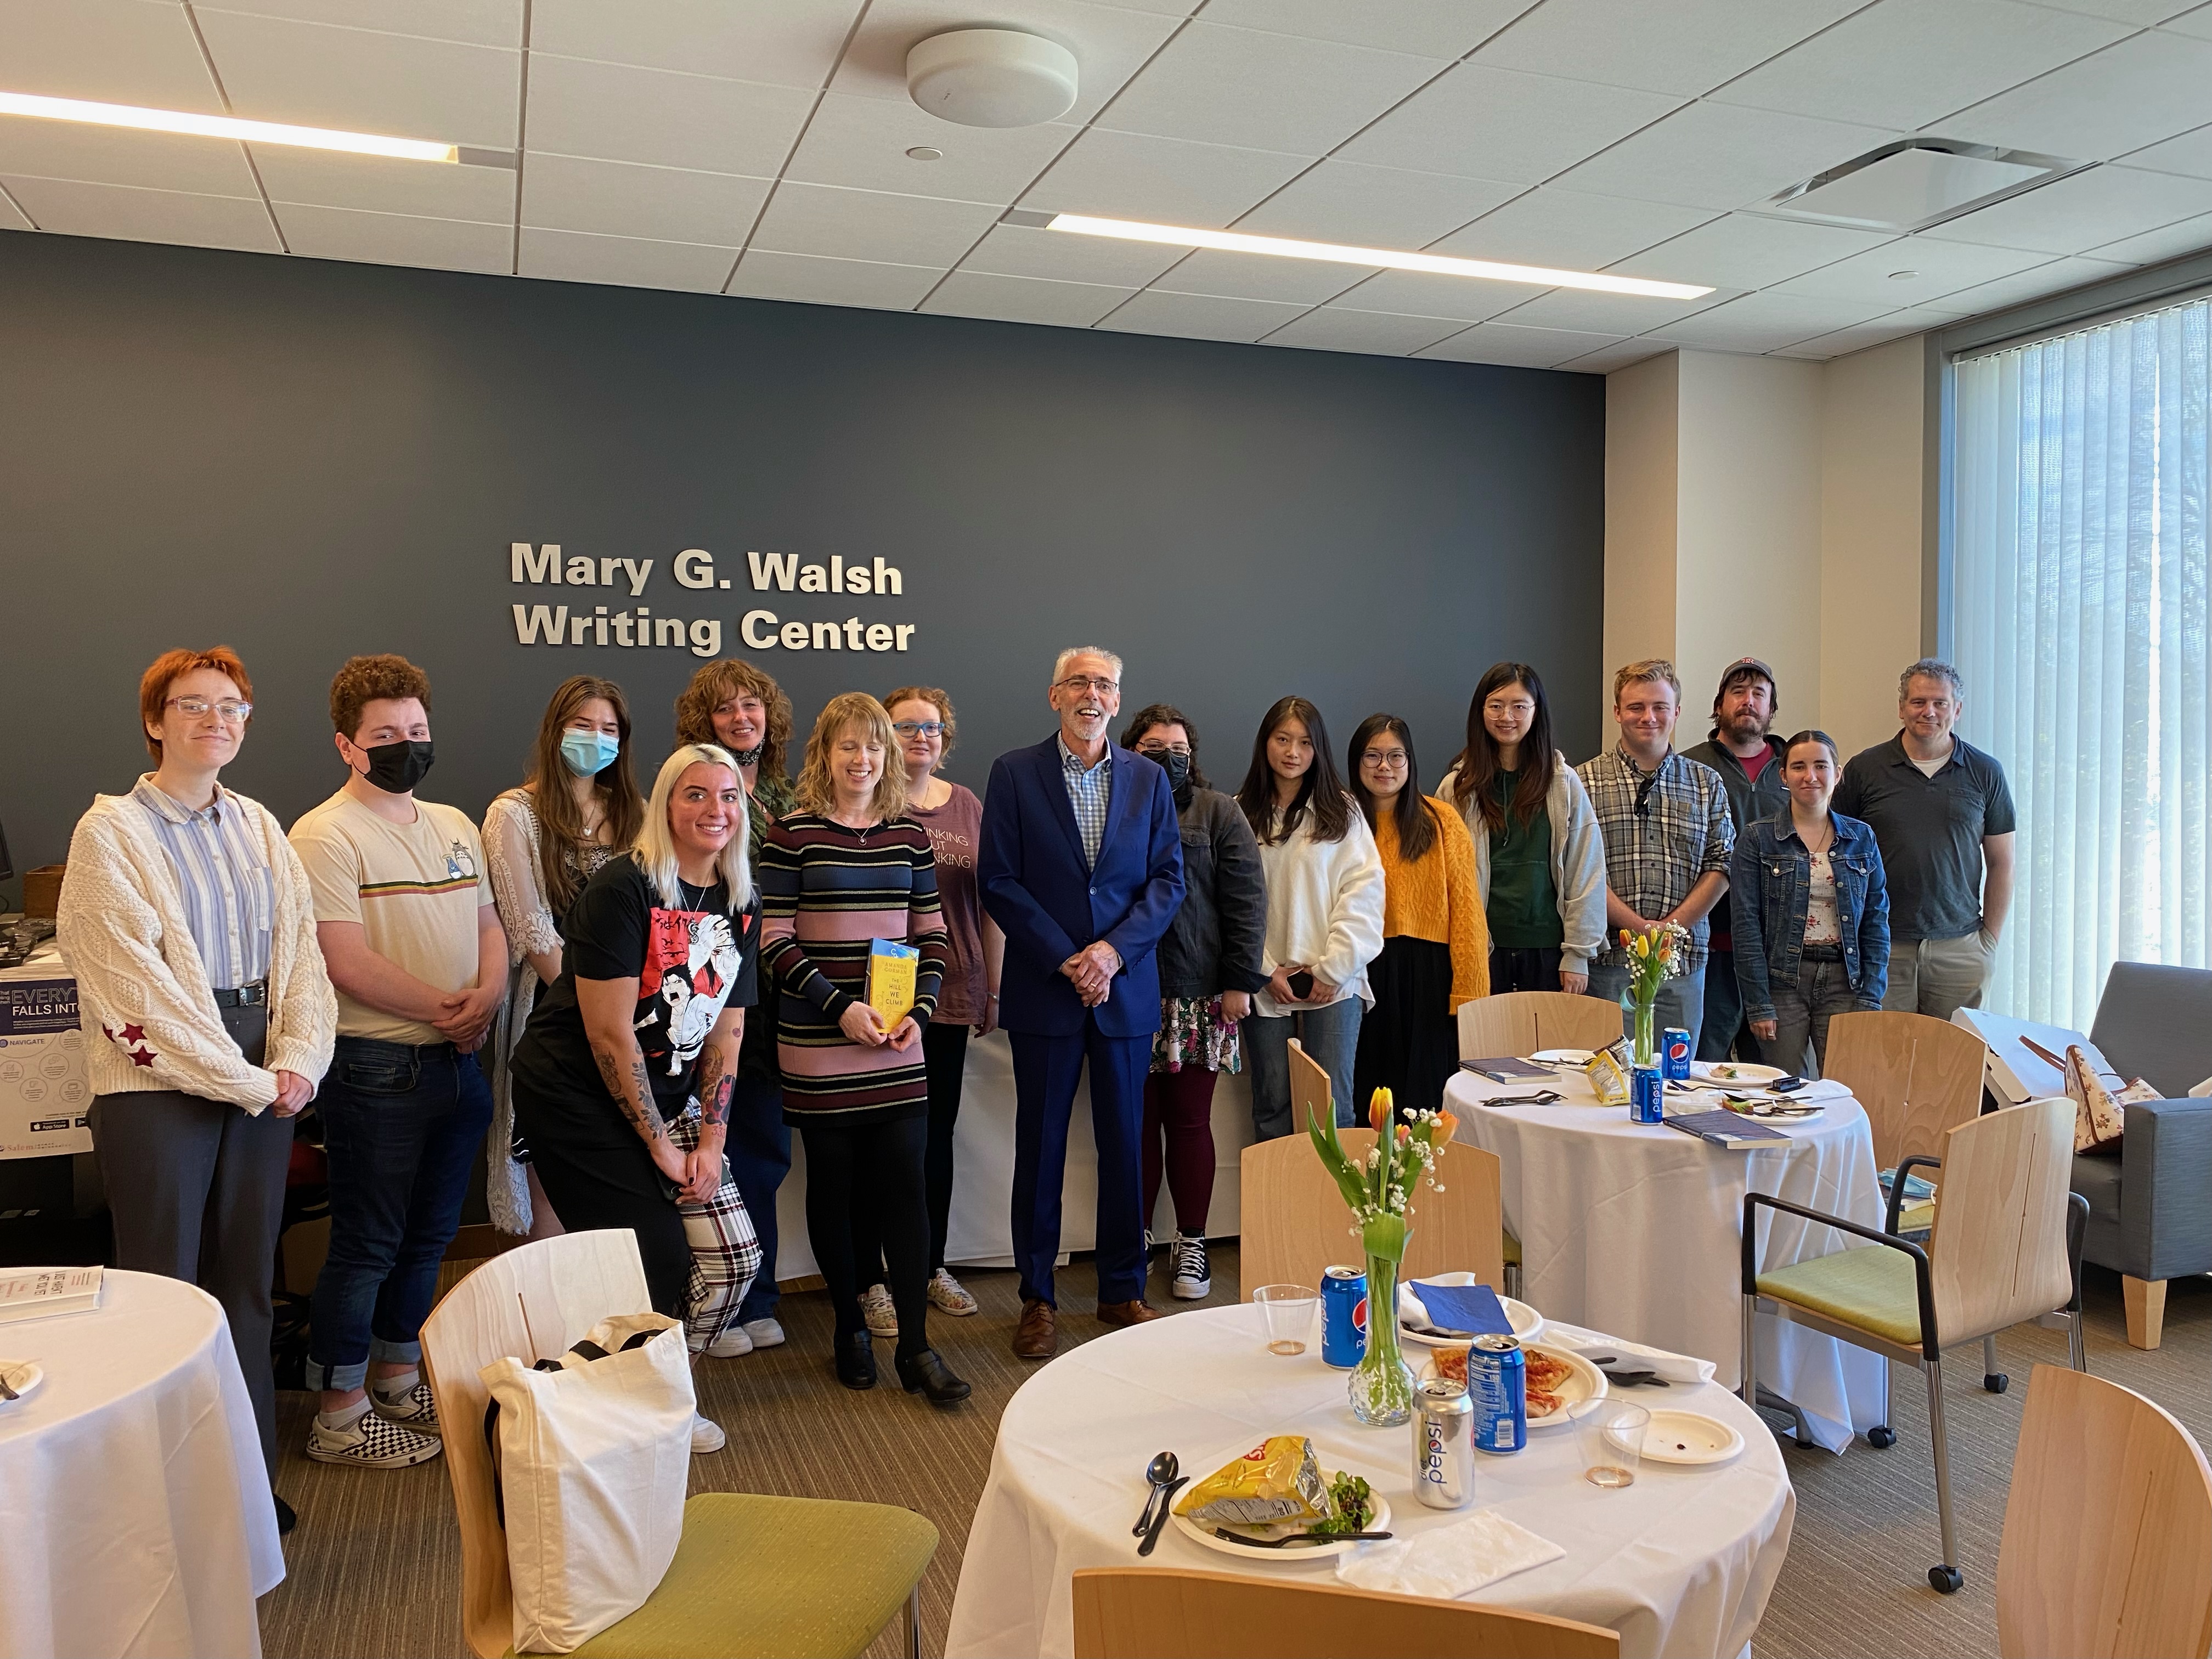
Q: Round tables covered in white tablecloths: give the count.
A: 3